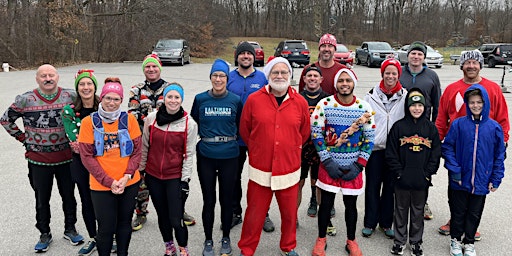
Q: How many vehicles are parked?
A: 7